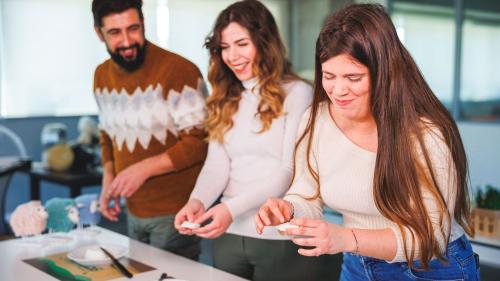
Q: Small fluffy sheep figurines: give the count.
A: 3